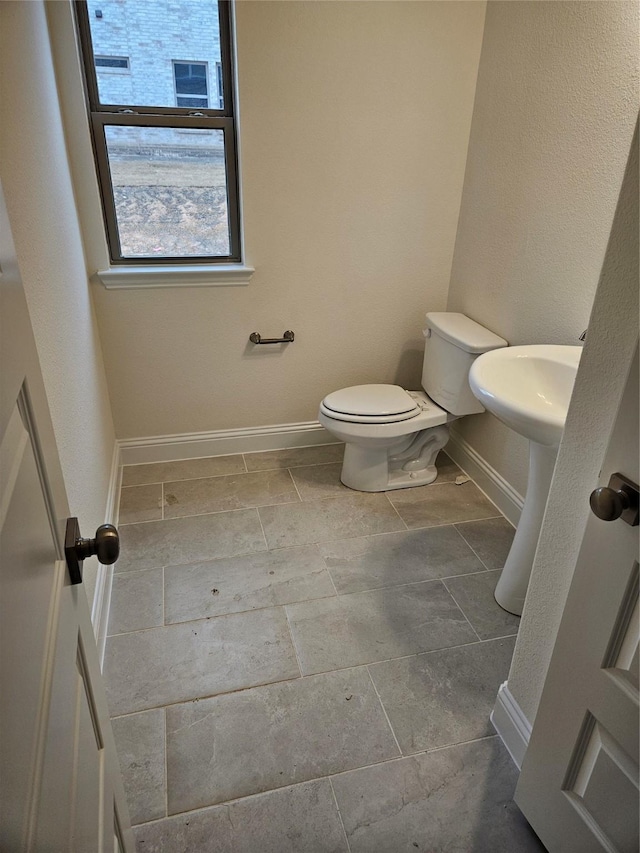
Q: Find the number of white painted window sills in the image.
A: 1